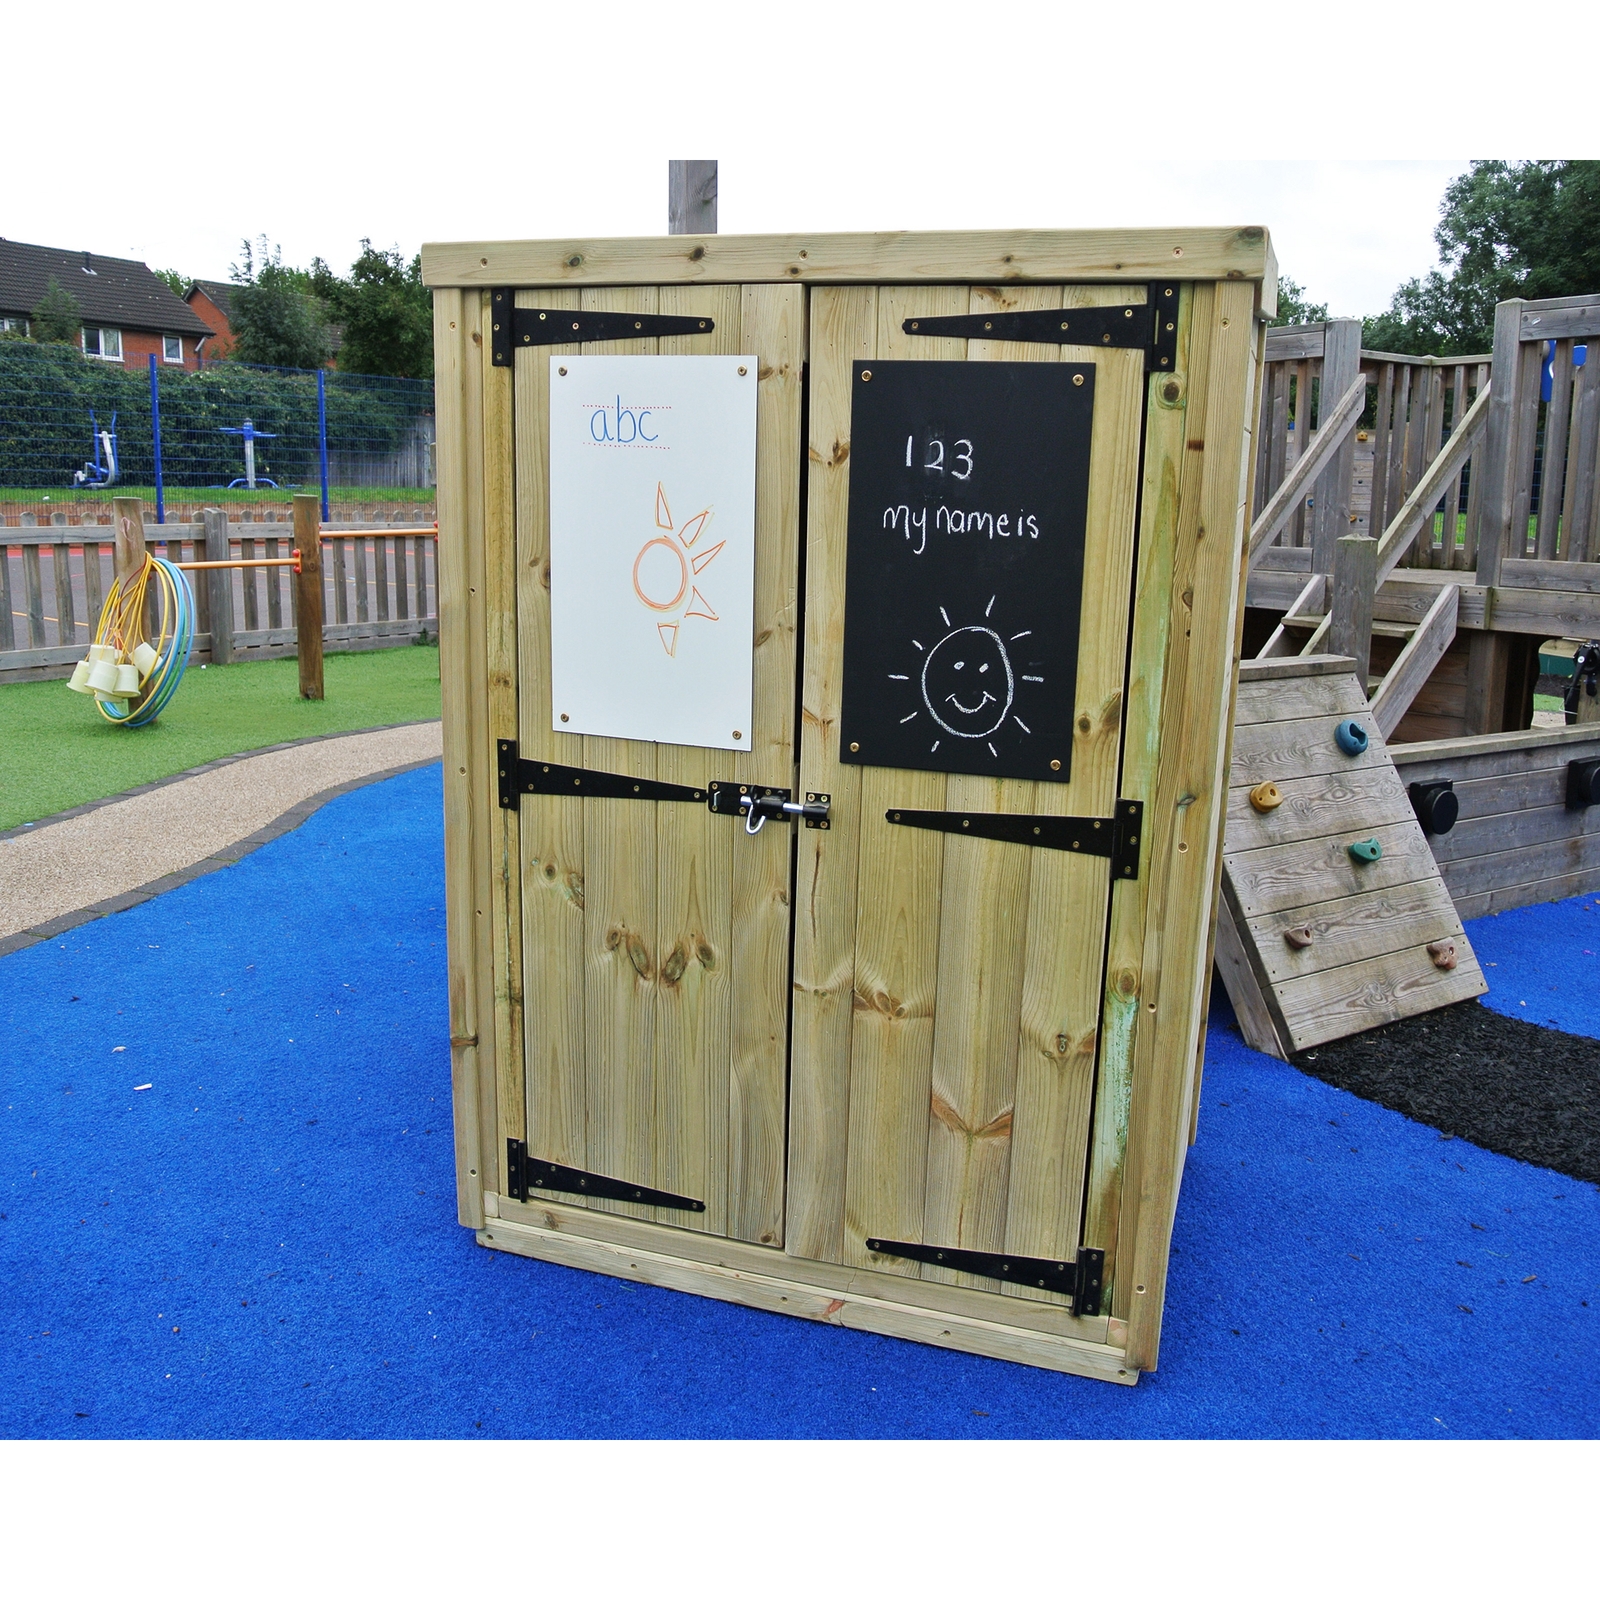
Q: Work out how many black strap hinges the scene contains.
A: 6